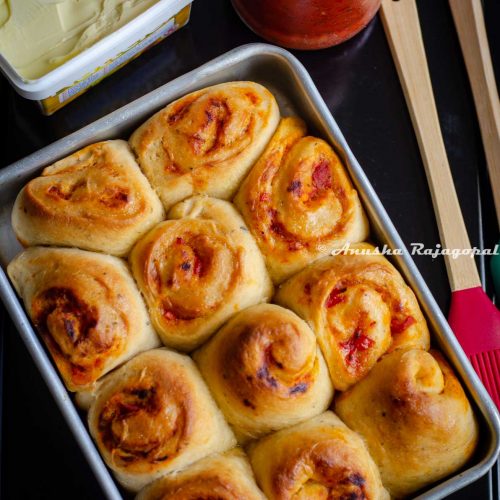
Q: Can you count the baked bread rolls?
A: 11